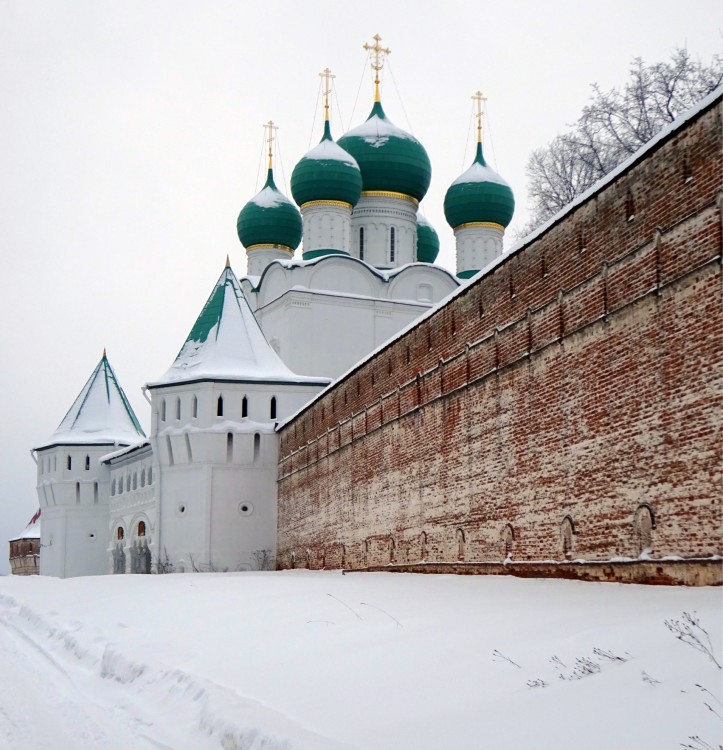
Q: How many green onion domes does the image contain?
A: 5